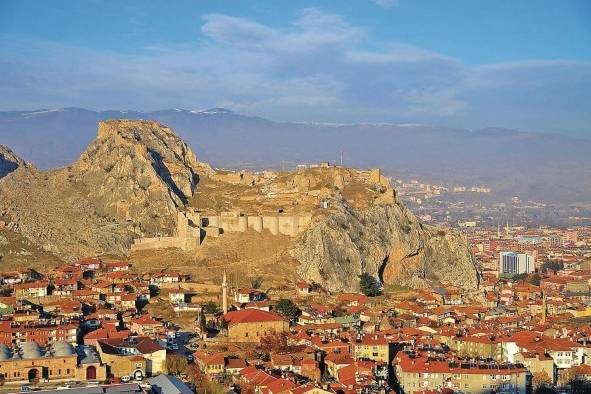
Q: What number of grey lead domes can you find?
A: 3